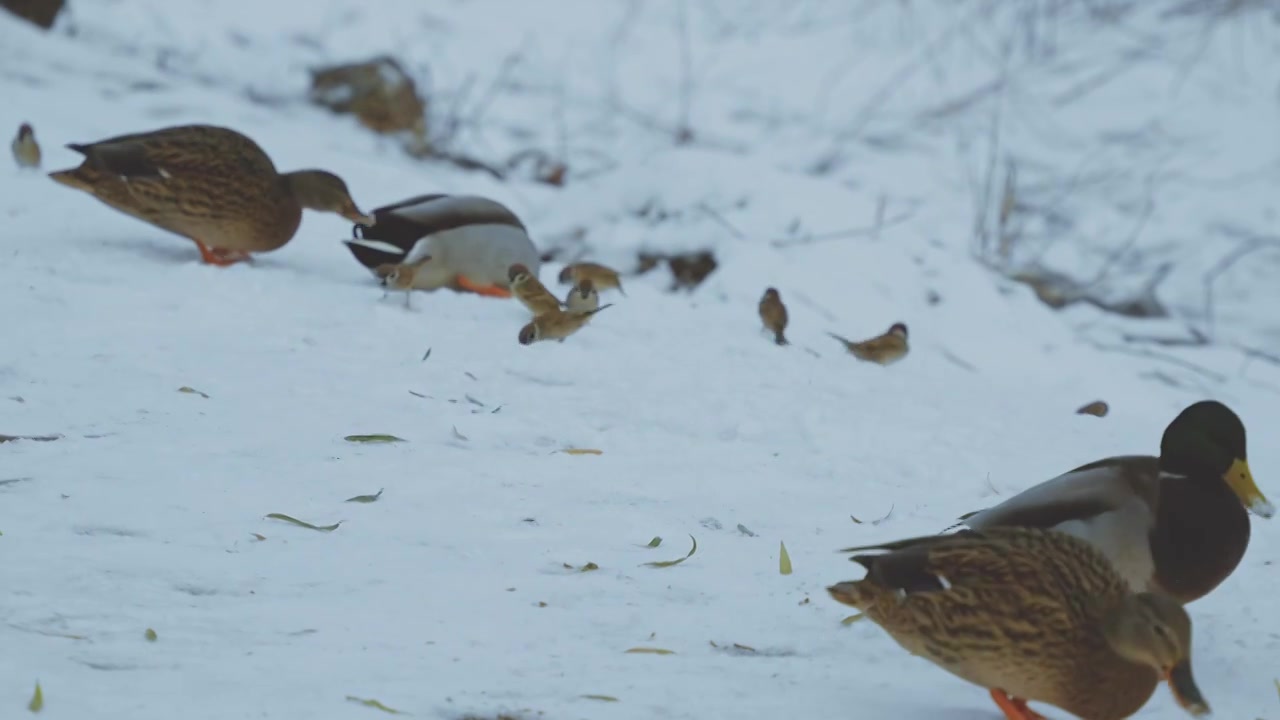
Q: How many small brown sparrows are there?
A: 8